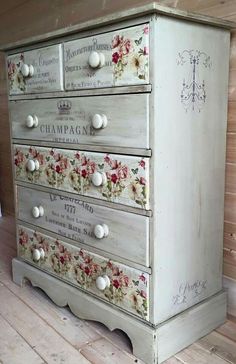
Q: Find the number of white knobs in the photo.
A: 10